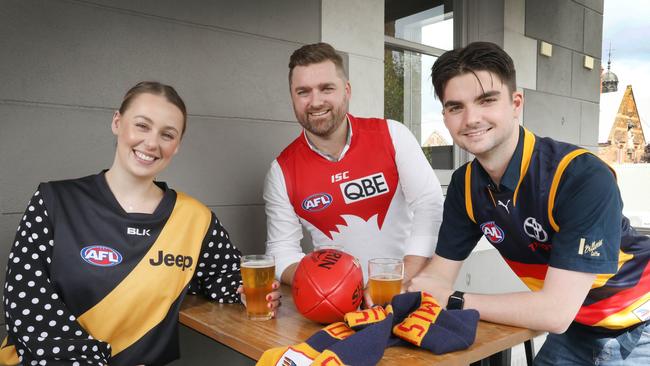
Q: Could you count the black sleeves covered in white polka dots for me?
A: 2